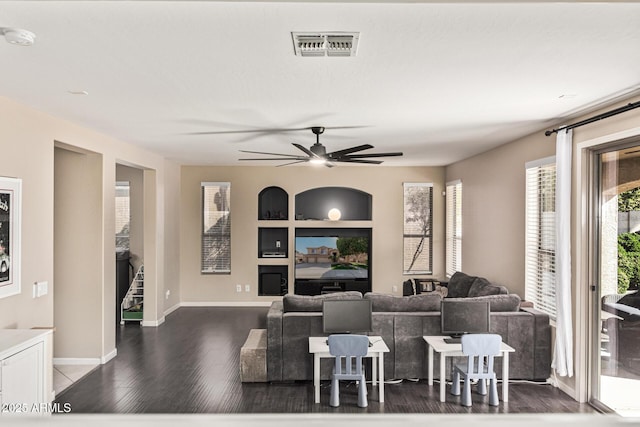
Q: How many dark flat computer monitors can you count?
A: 2